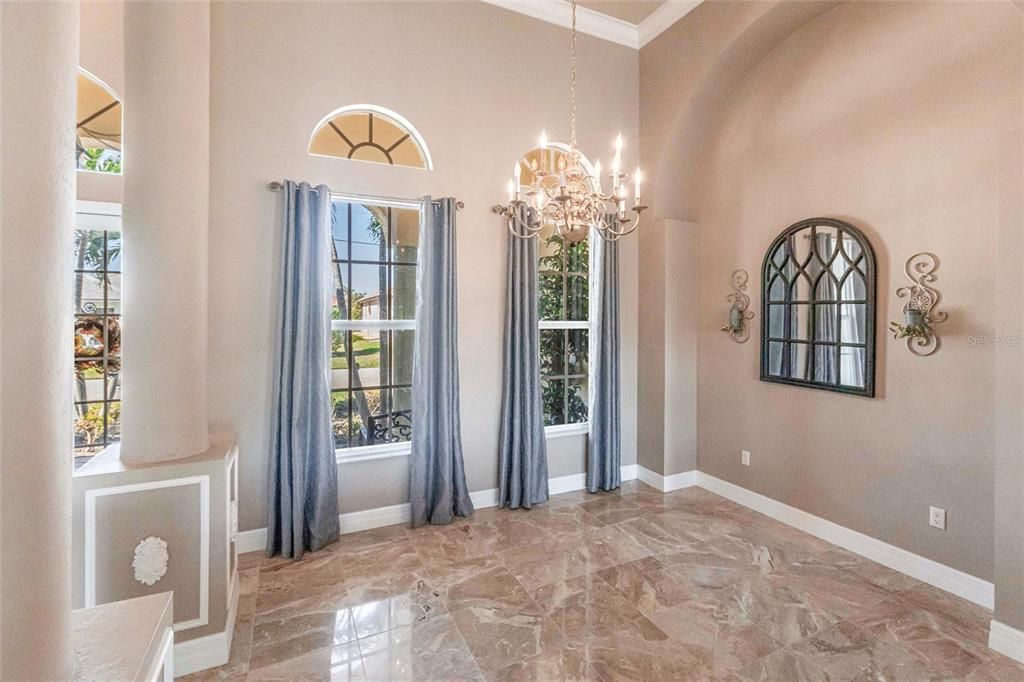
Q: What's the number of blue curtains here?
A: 4